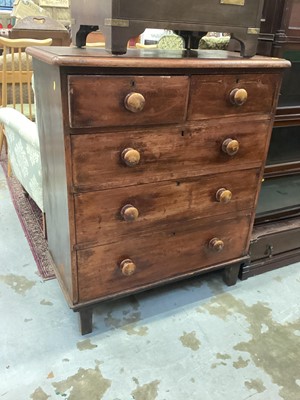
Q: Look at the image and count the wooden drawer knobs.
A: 8